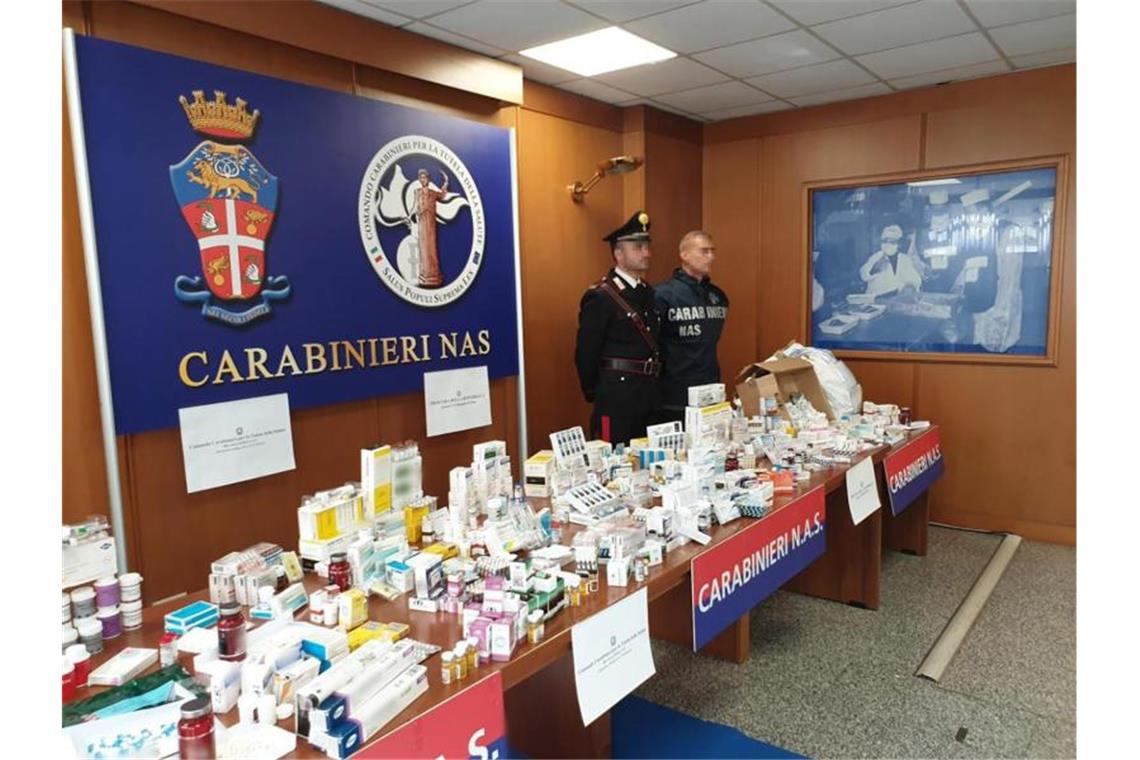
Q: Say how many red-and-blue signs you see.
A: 3